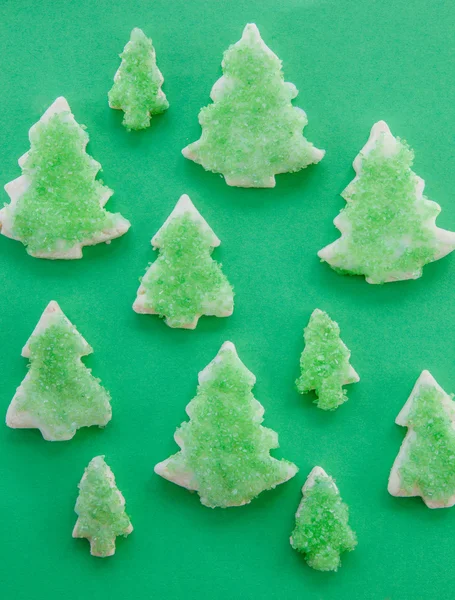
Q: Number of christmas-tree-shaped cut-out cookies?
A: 11